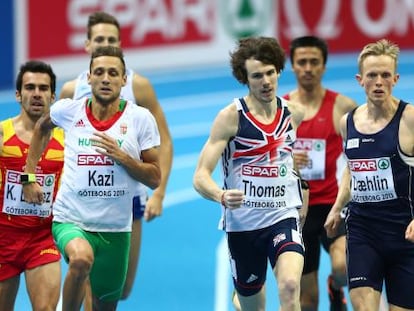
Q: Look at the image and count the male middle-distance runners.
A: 6